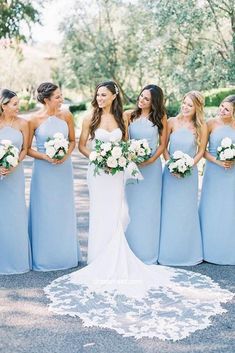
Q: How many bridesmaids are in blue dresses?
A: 5